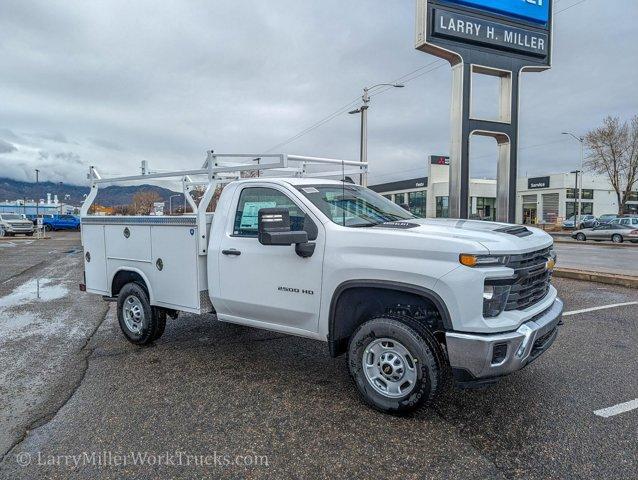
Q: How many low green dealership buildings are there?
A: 0